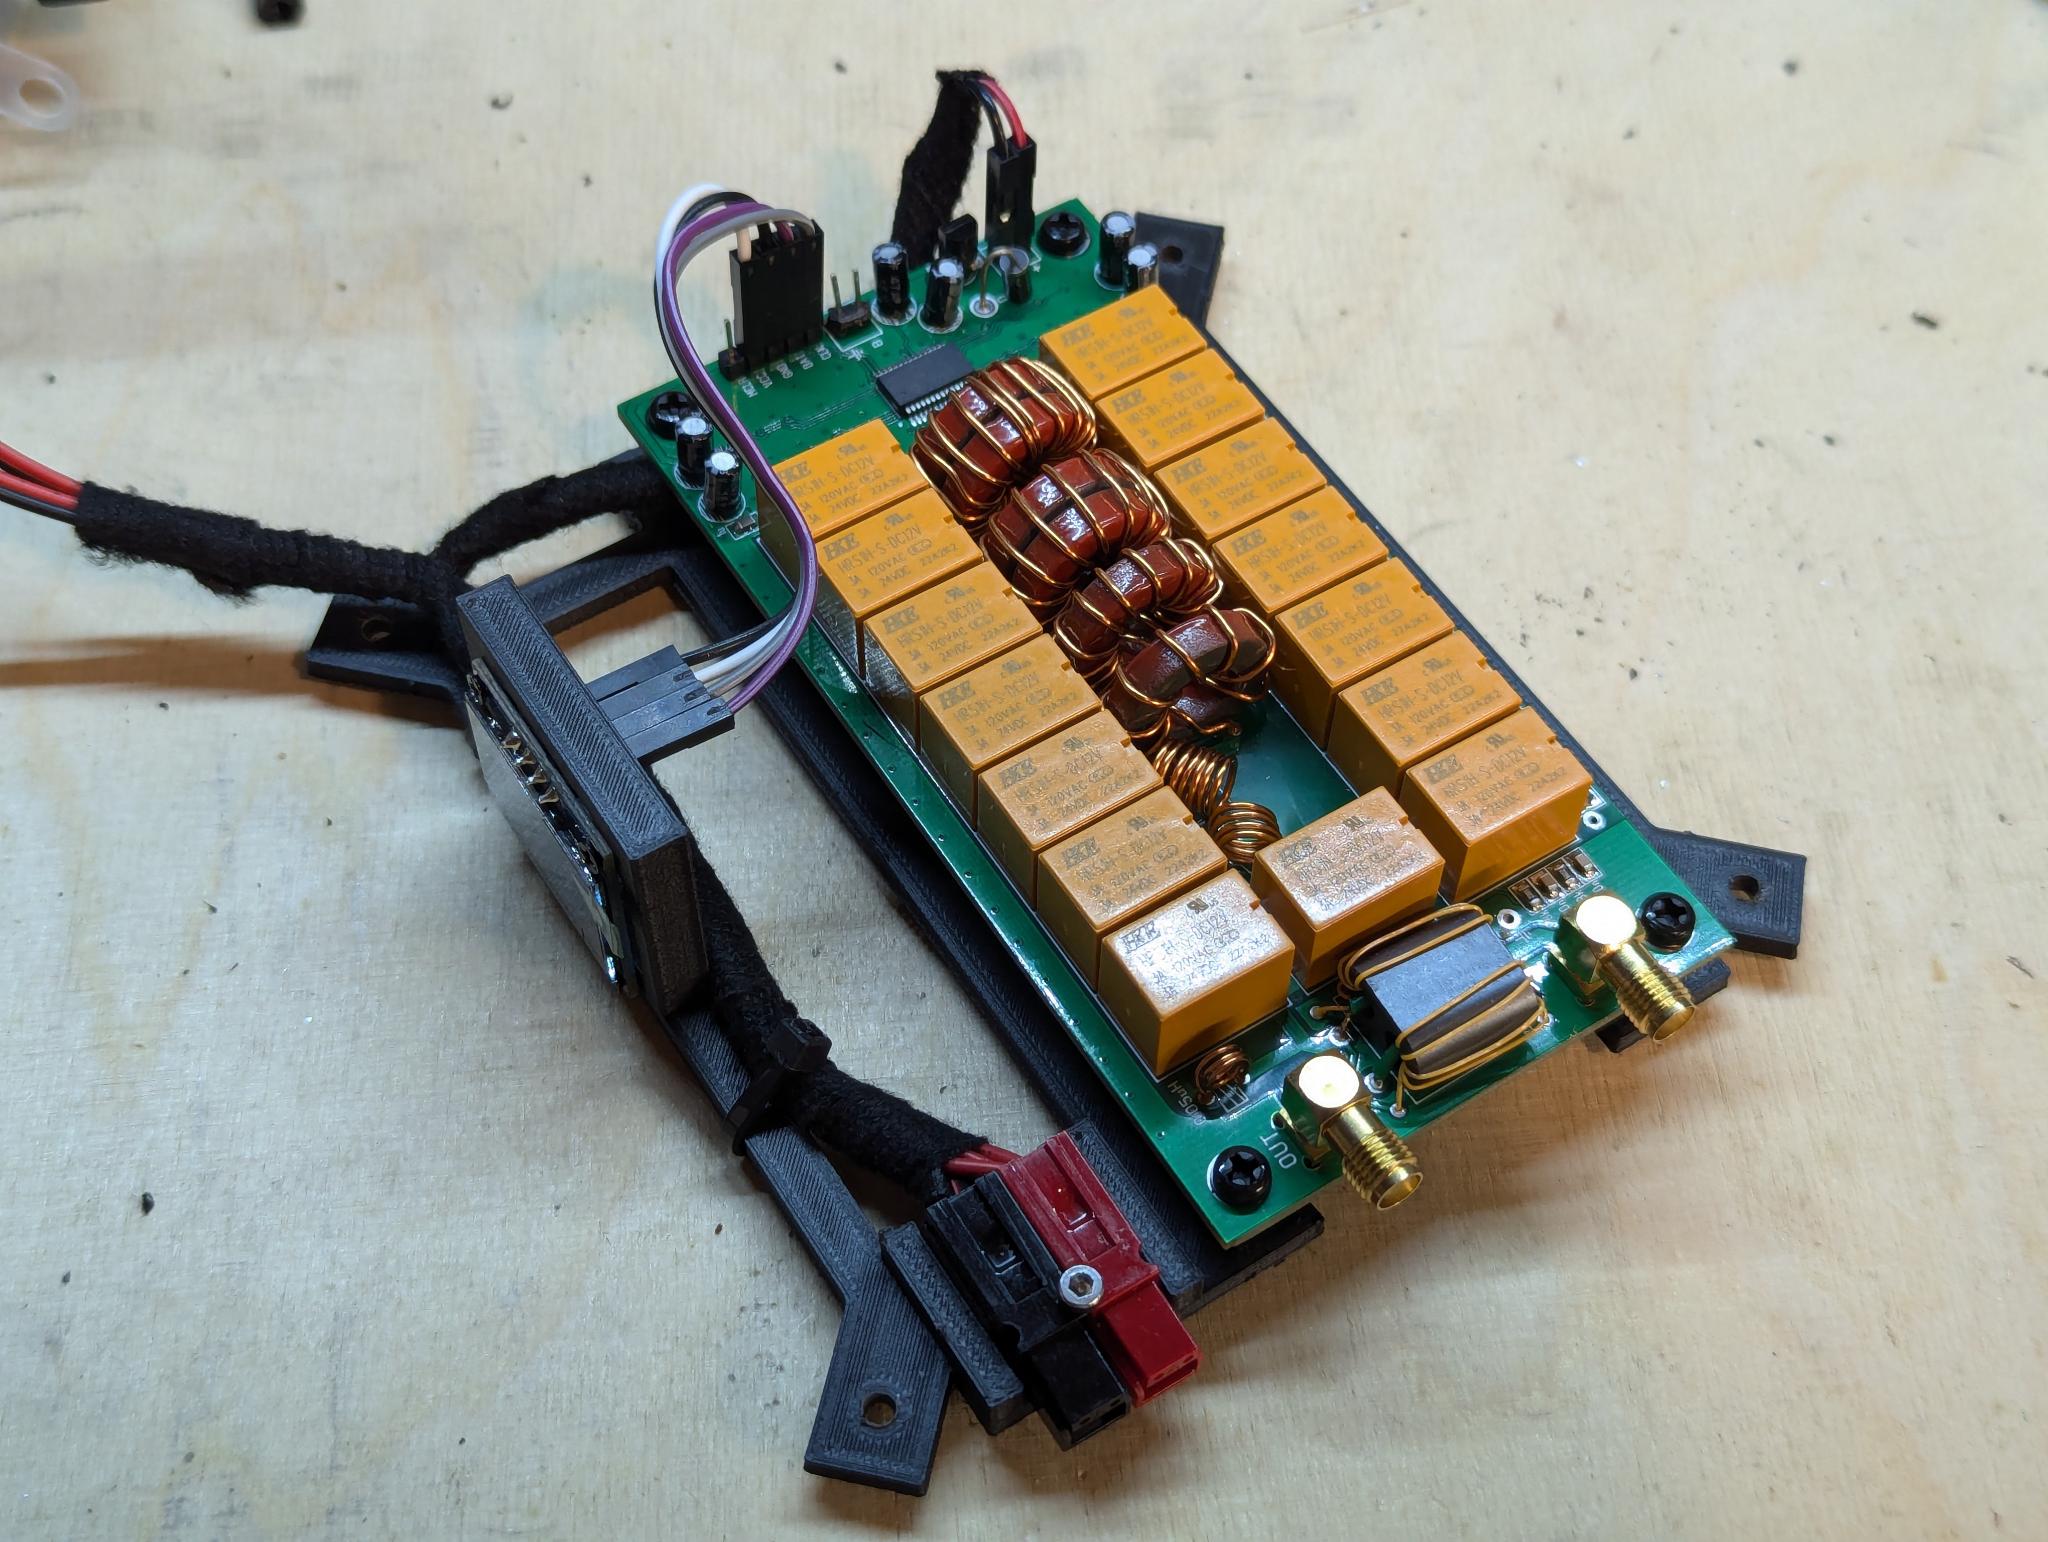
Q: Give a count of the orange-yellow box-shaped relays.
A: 15